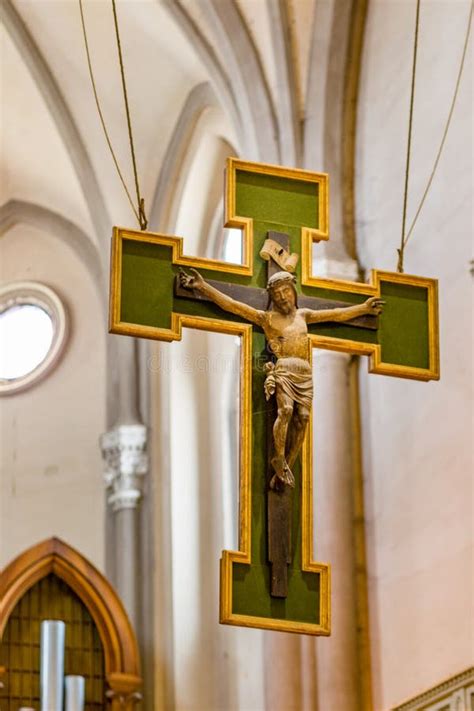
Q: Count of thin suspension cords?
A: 4